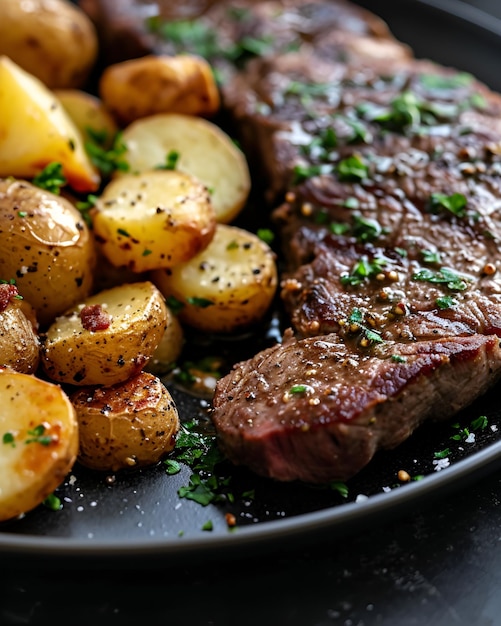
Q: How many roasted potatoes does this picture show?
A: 13